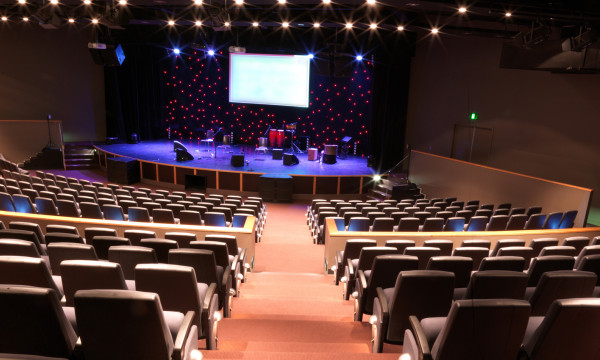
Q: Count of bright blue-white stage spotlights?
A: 4